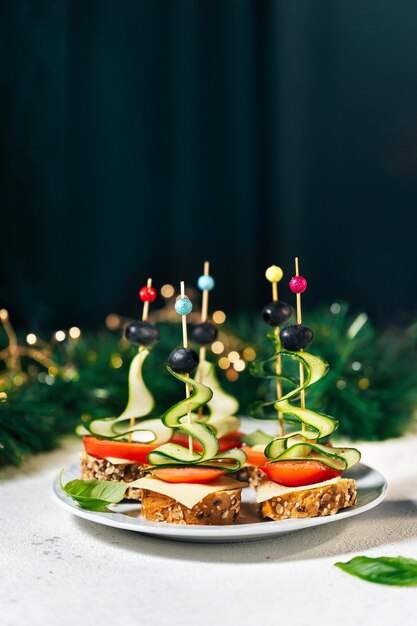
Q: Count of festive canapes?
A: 5